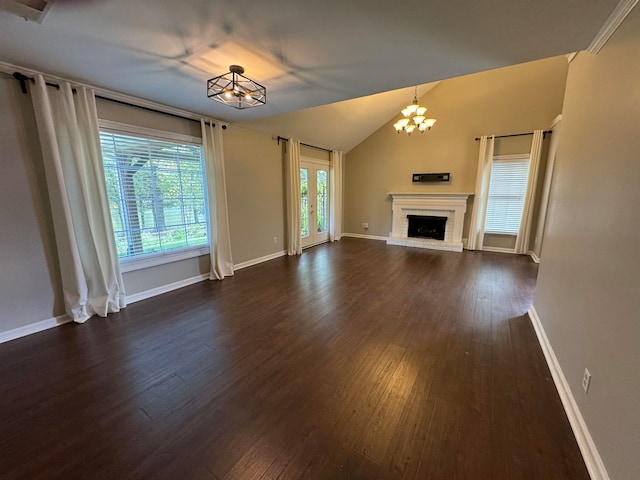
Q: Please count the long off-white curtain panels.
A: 6